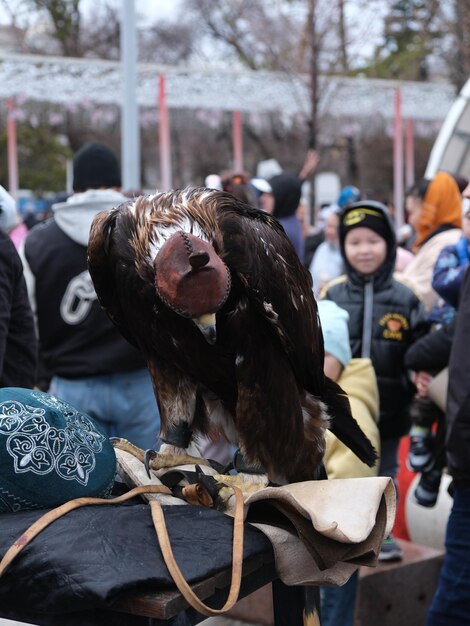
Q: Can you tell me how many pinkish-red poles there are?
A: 5